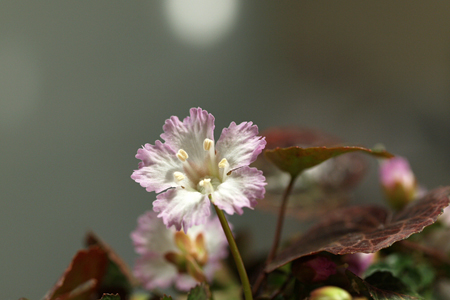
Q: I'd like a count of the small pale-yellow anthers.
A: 5